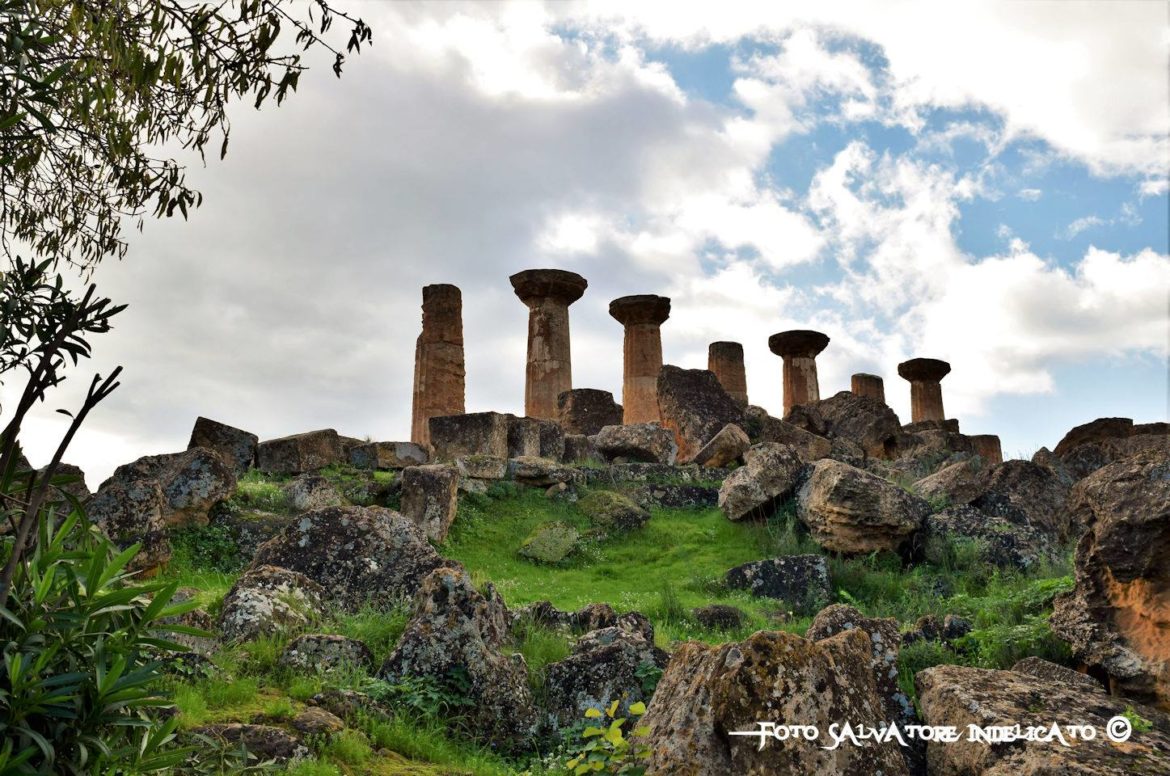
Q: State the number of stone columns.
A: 7